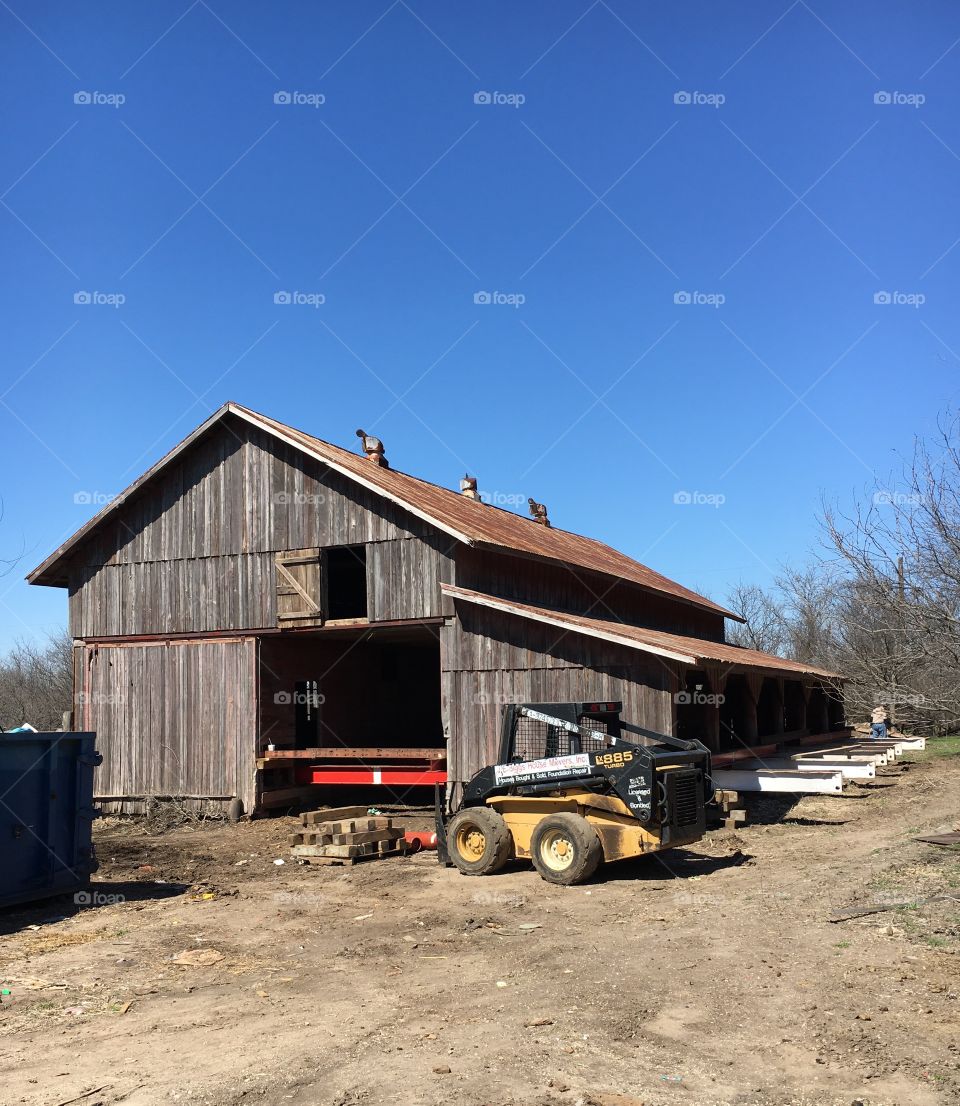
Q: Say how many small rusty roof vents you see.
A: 3